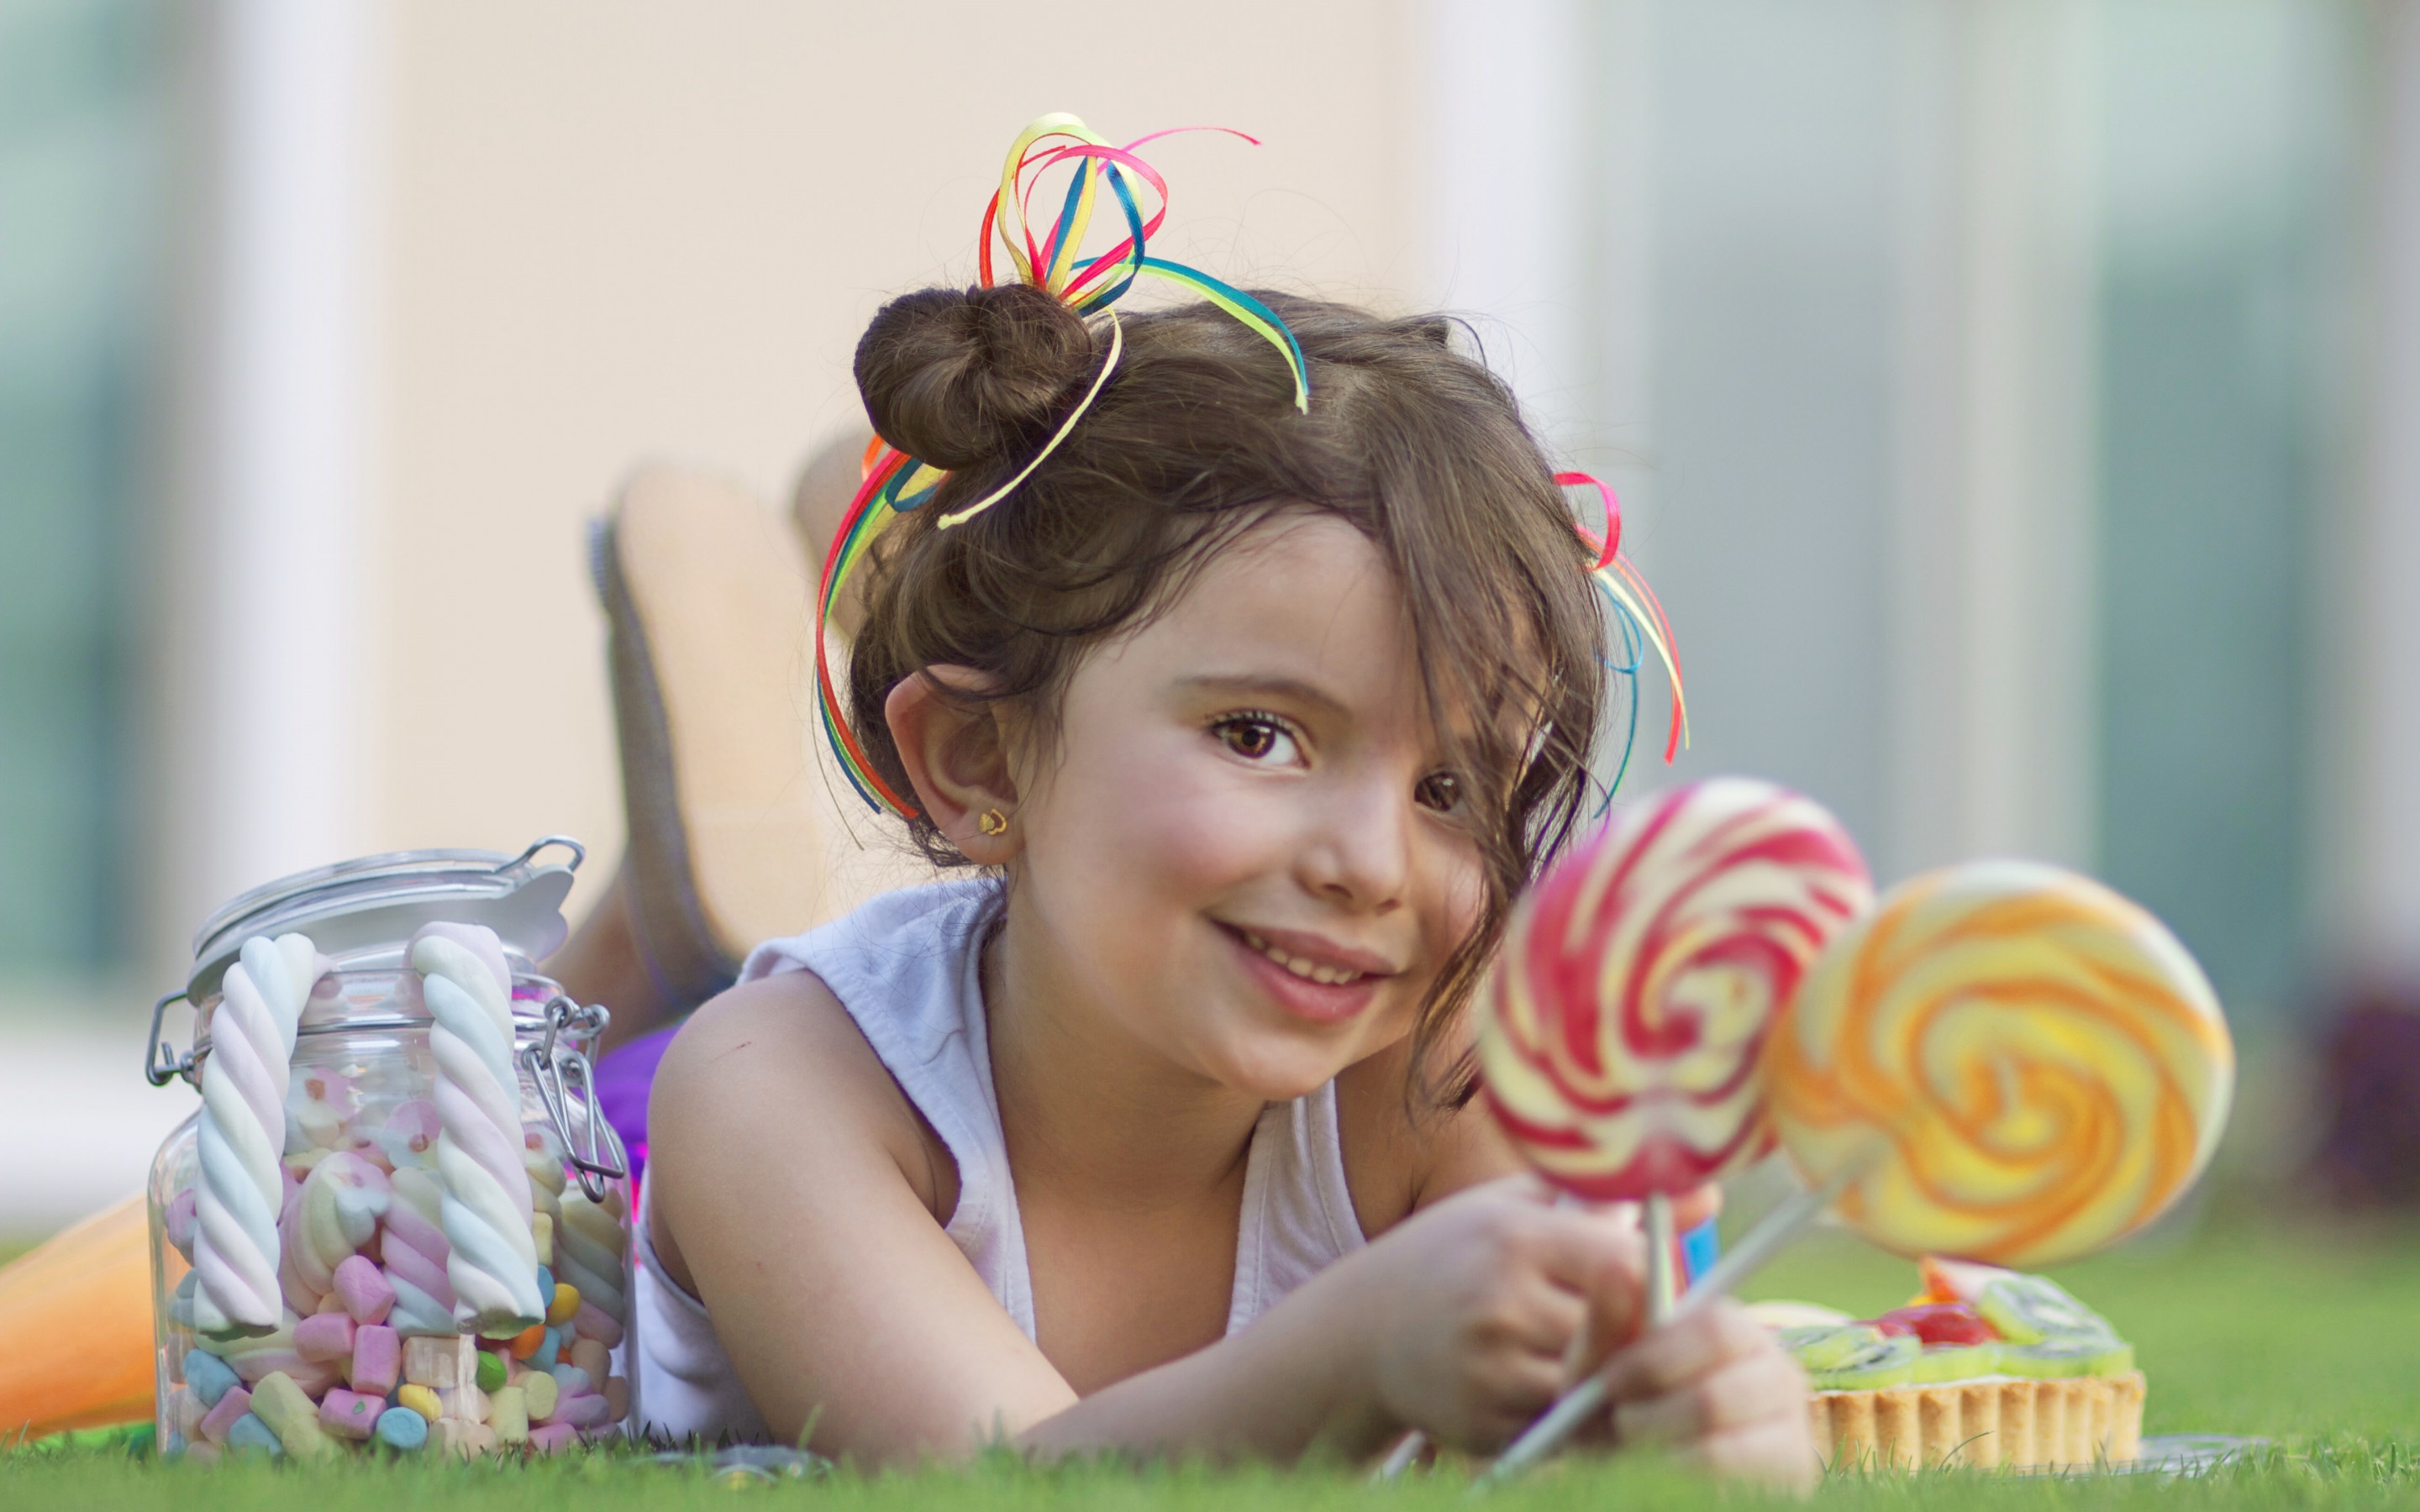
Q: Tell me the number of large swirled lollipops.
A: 2